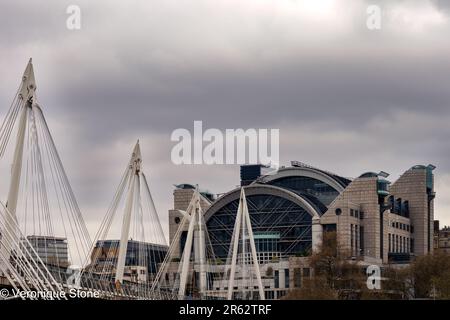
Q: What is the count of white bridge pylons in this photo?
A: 4